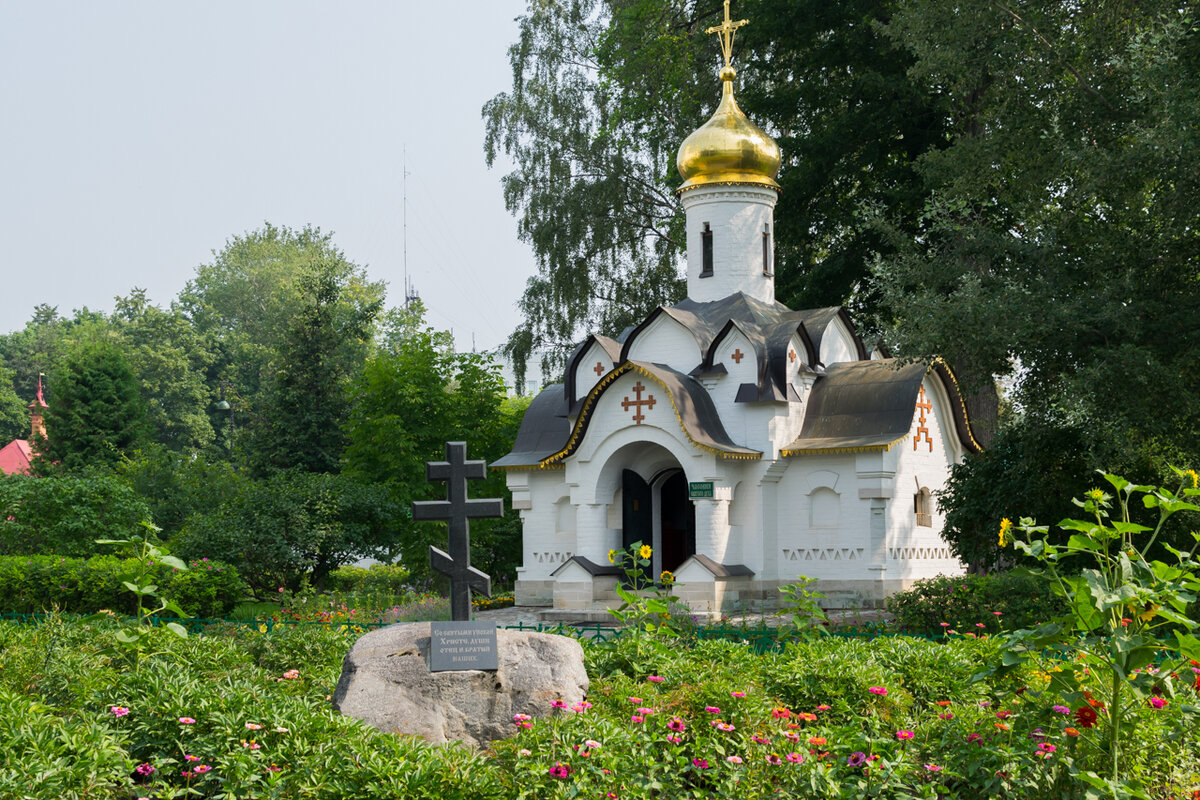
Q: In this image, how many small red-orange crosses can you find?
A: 3